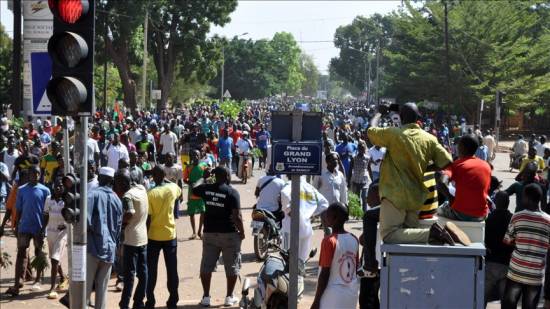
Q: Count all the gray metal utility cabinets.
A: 1